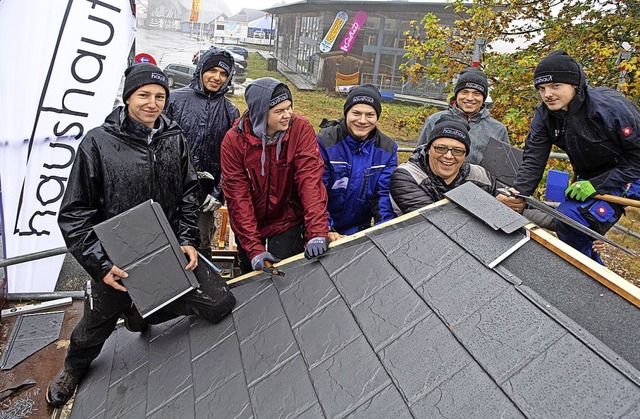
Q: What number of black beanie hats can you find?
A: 7